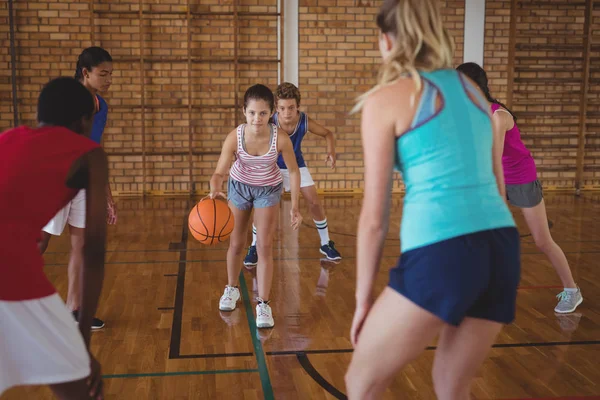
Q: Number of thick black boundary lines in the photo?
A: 3